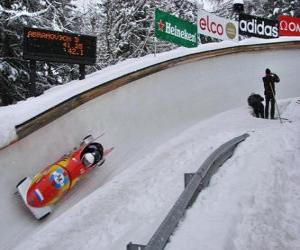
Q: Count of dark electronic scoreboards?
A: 1